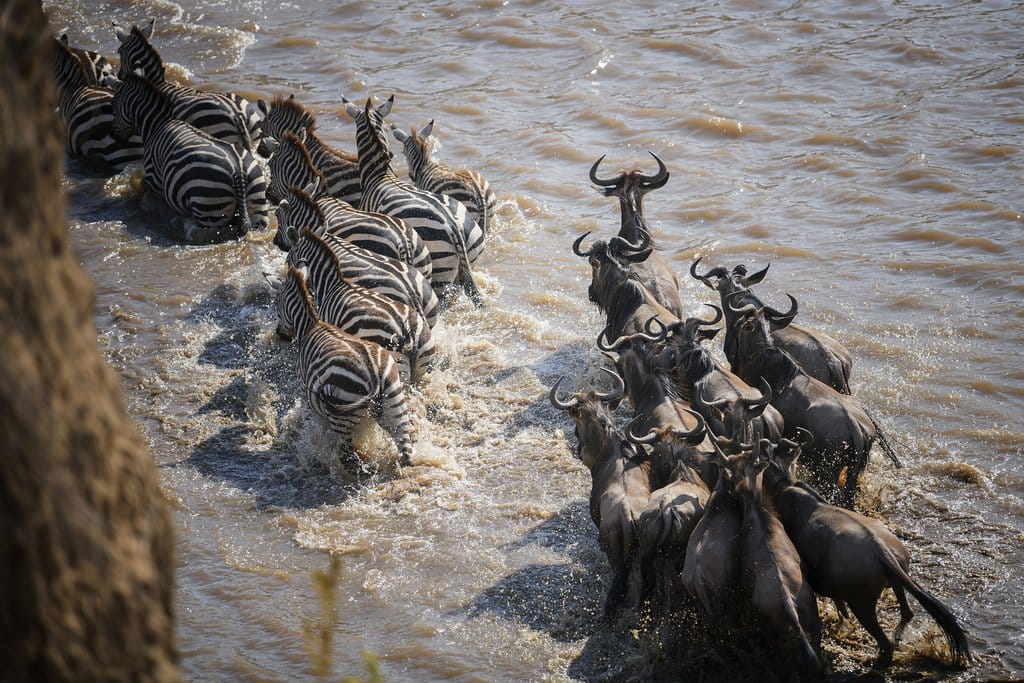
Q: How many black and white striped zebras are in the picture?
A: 11